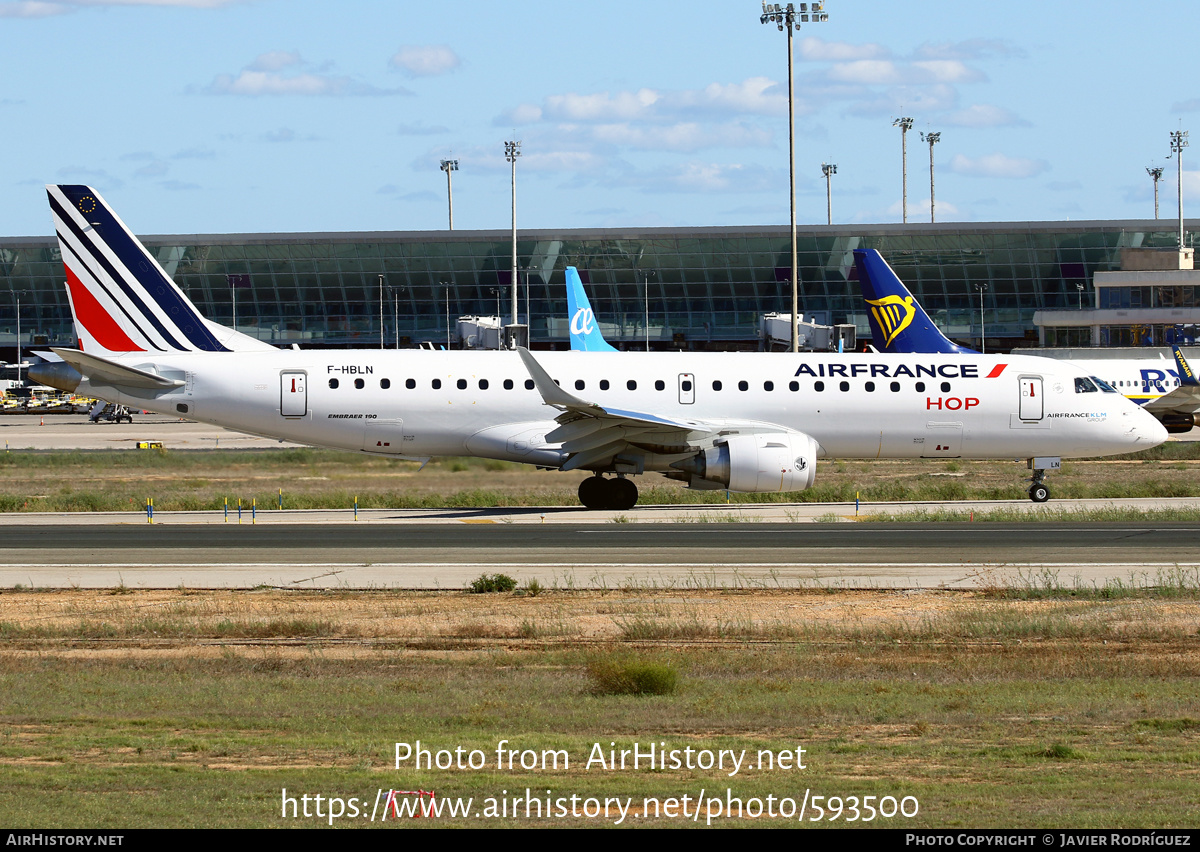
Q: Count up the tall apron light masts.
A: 8